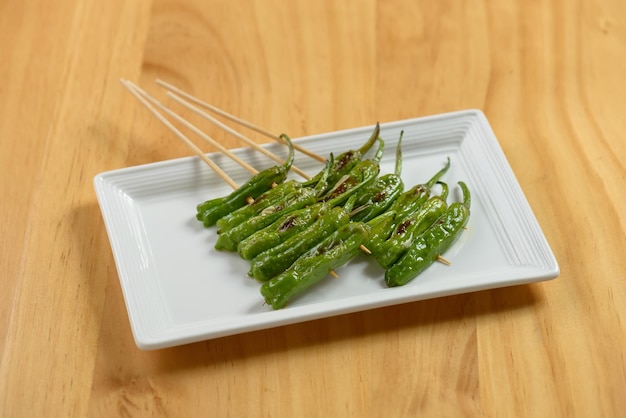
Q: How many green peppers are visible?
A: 12